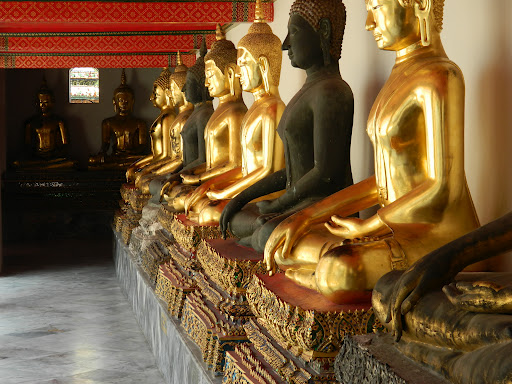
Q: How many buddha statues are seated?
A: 10